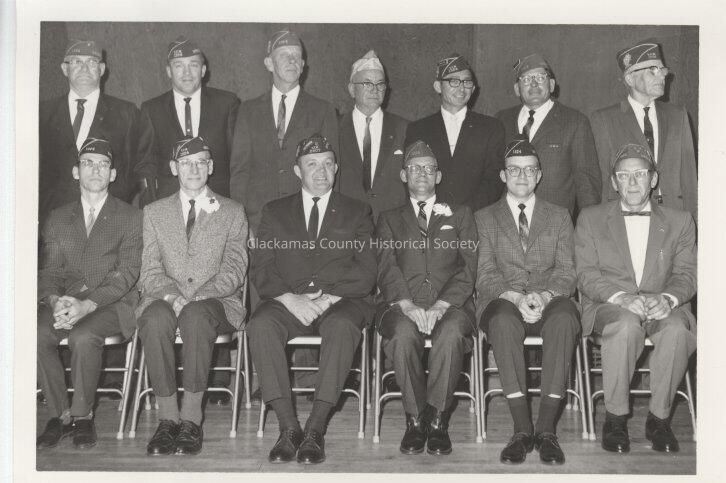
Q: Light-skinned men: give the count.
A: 13